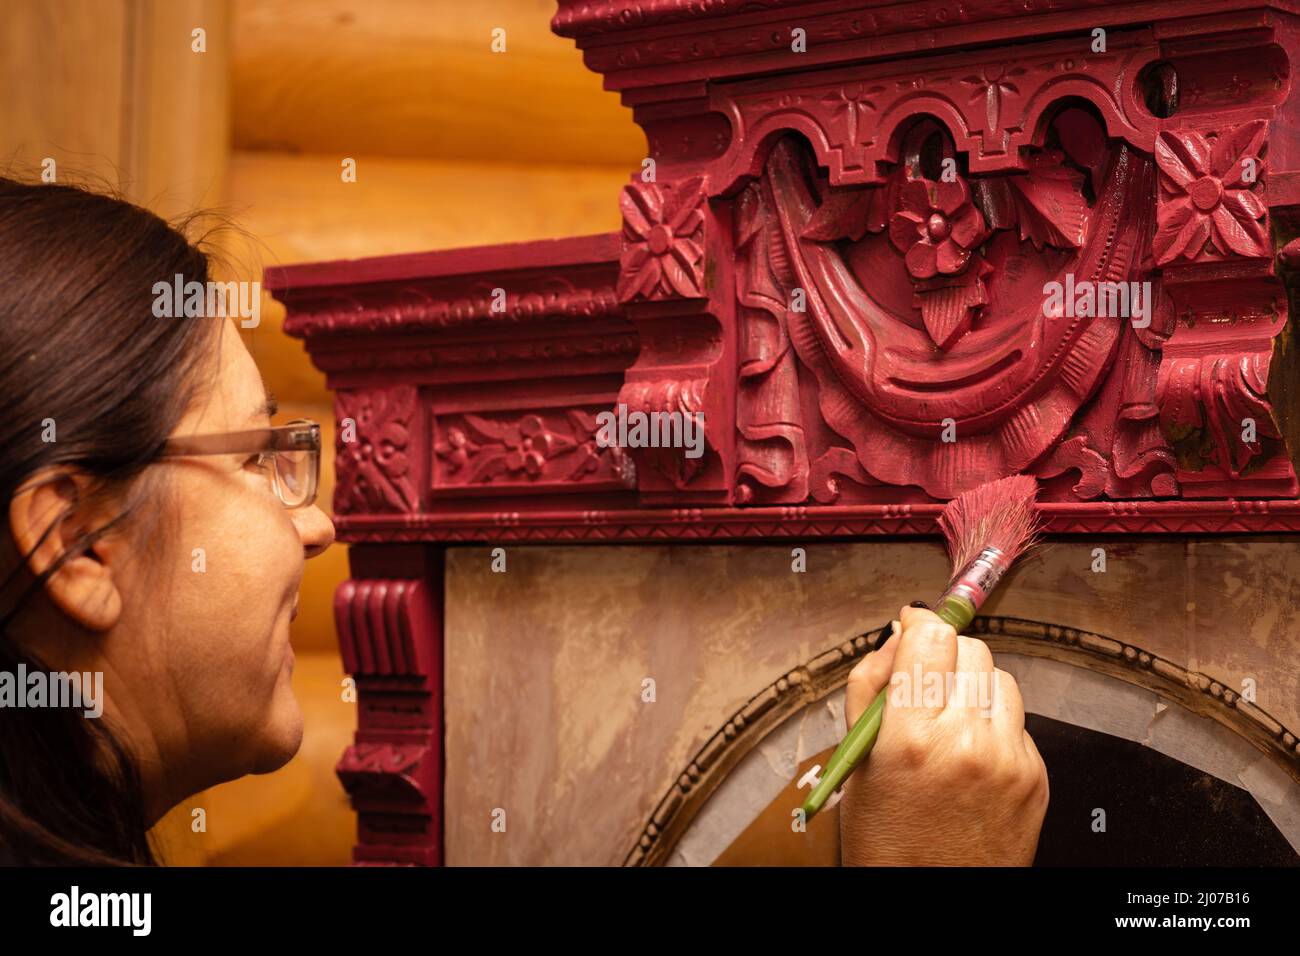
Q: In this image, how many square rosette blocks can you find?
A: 2